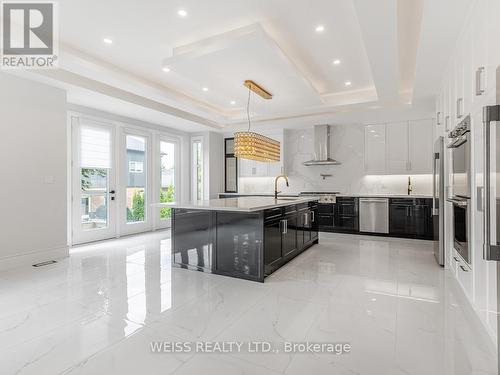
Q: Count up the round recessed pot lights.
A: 8